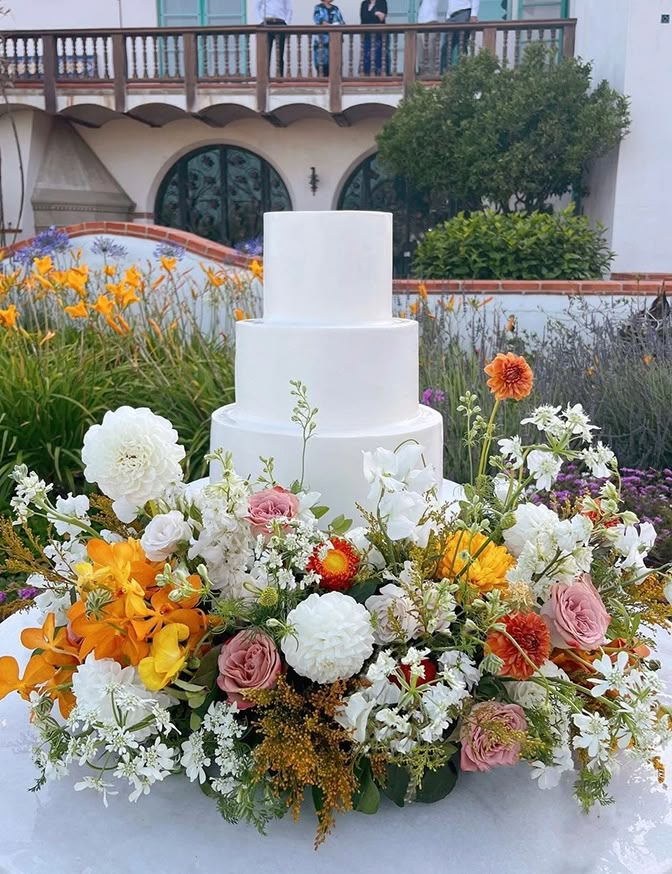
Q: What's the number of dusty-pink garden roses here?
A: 4